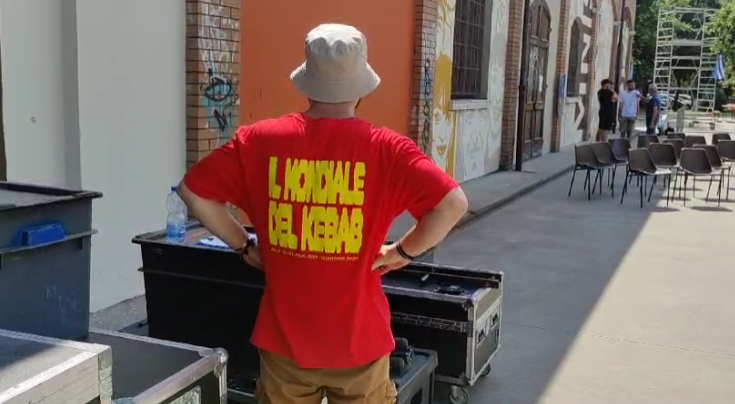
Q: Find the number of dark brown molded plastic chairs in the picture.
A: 13